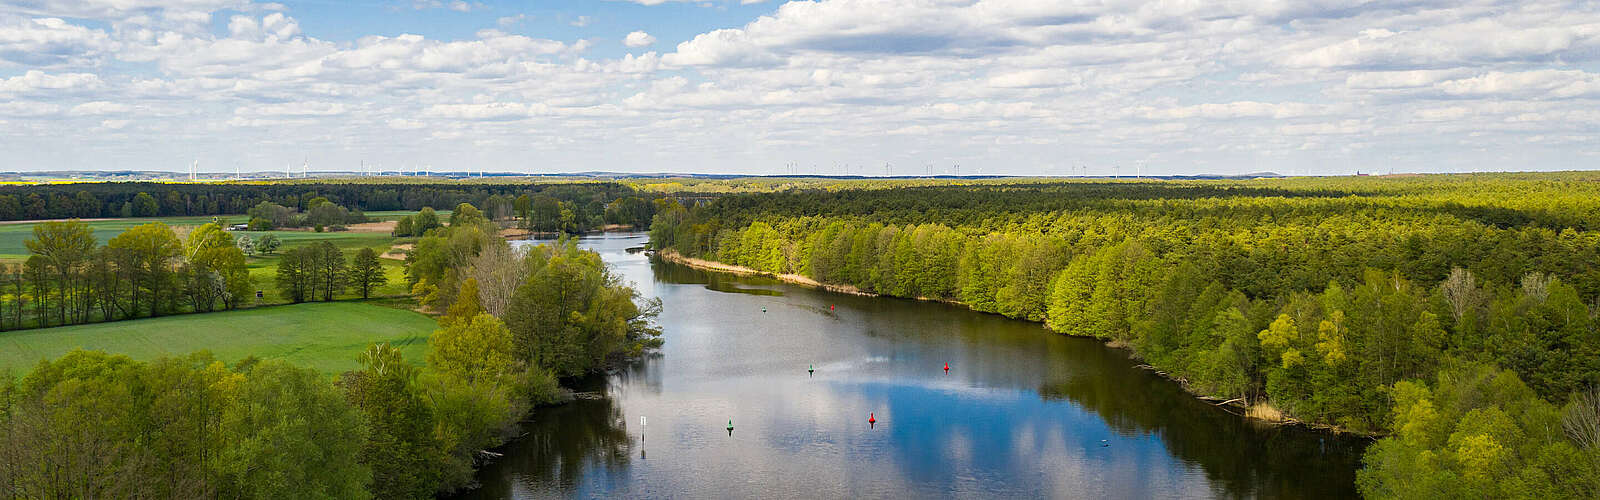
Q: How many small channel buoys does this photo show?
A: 6